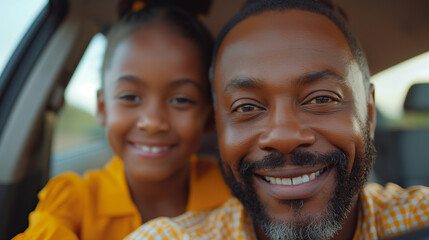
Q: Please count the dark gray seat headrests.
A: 1